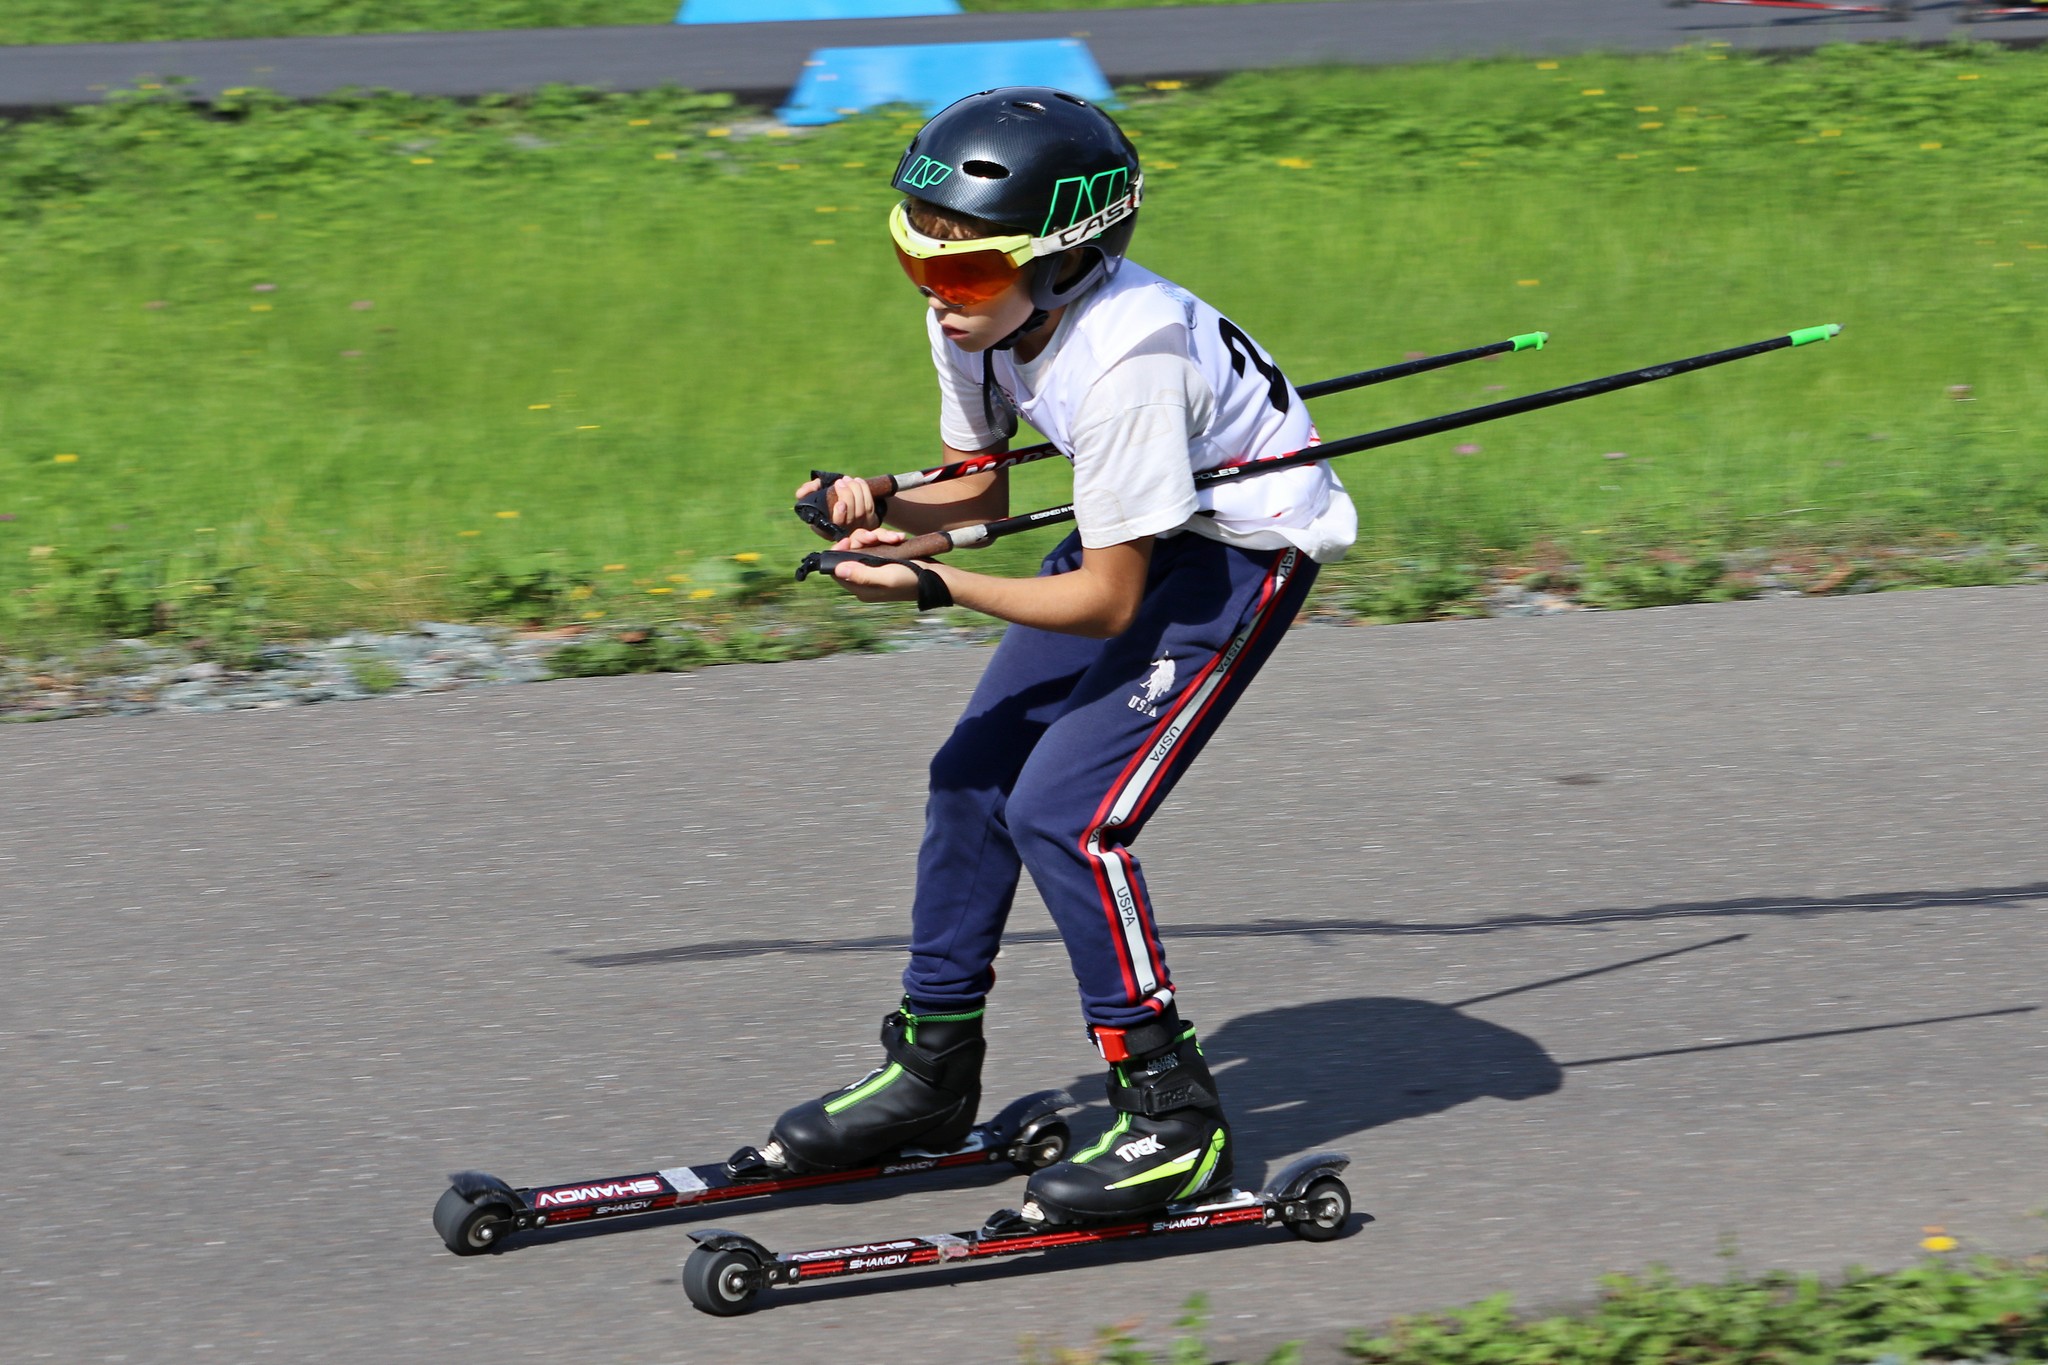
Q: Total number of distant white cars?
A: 0